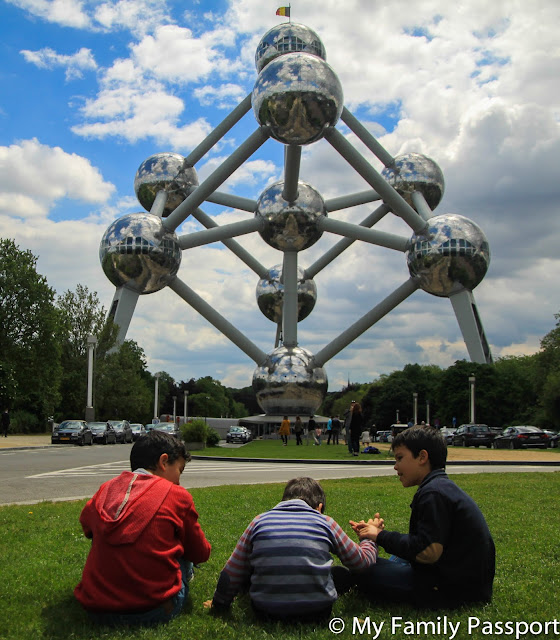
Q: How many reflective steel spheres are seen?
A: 9